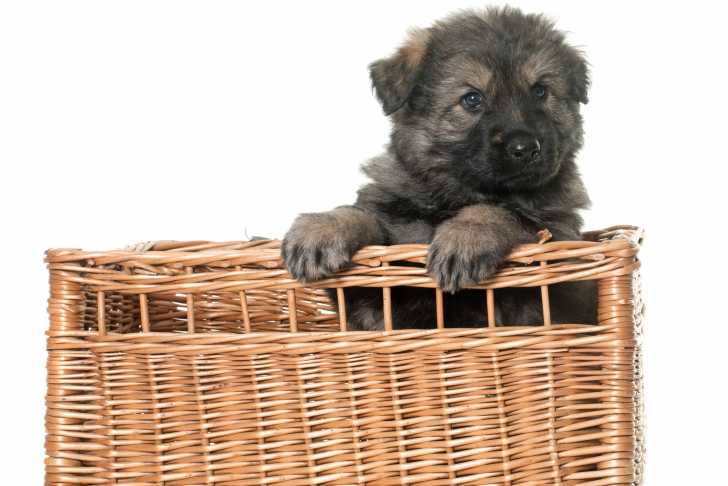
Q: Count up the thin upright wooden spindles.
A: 10